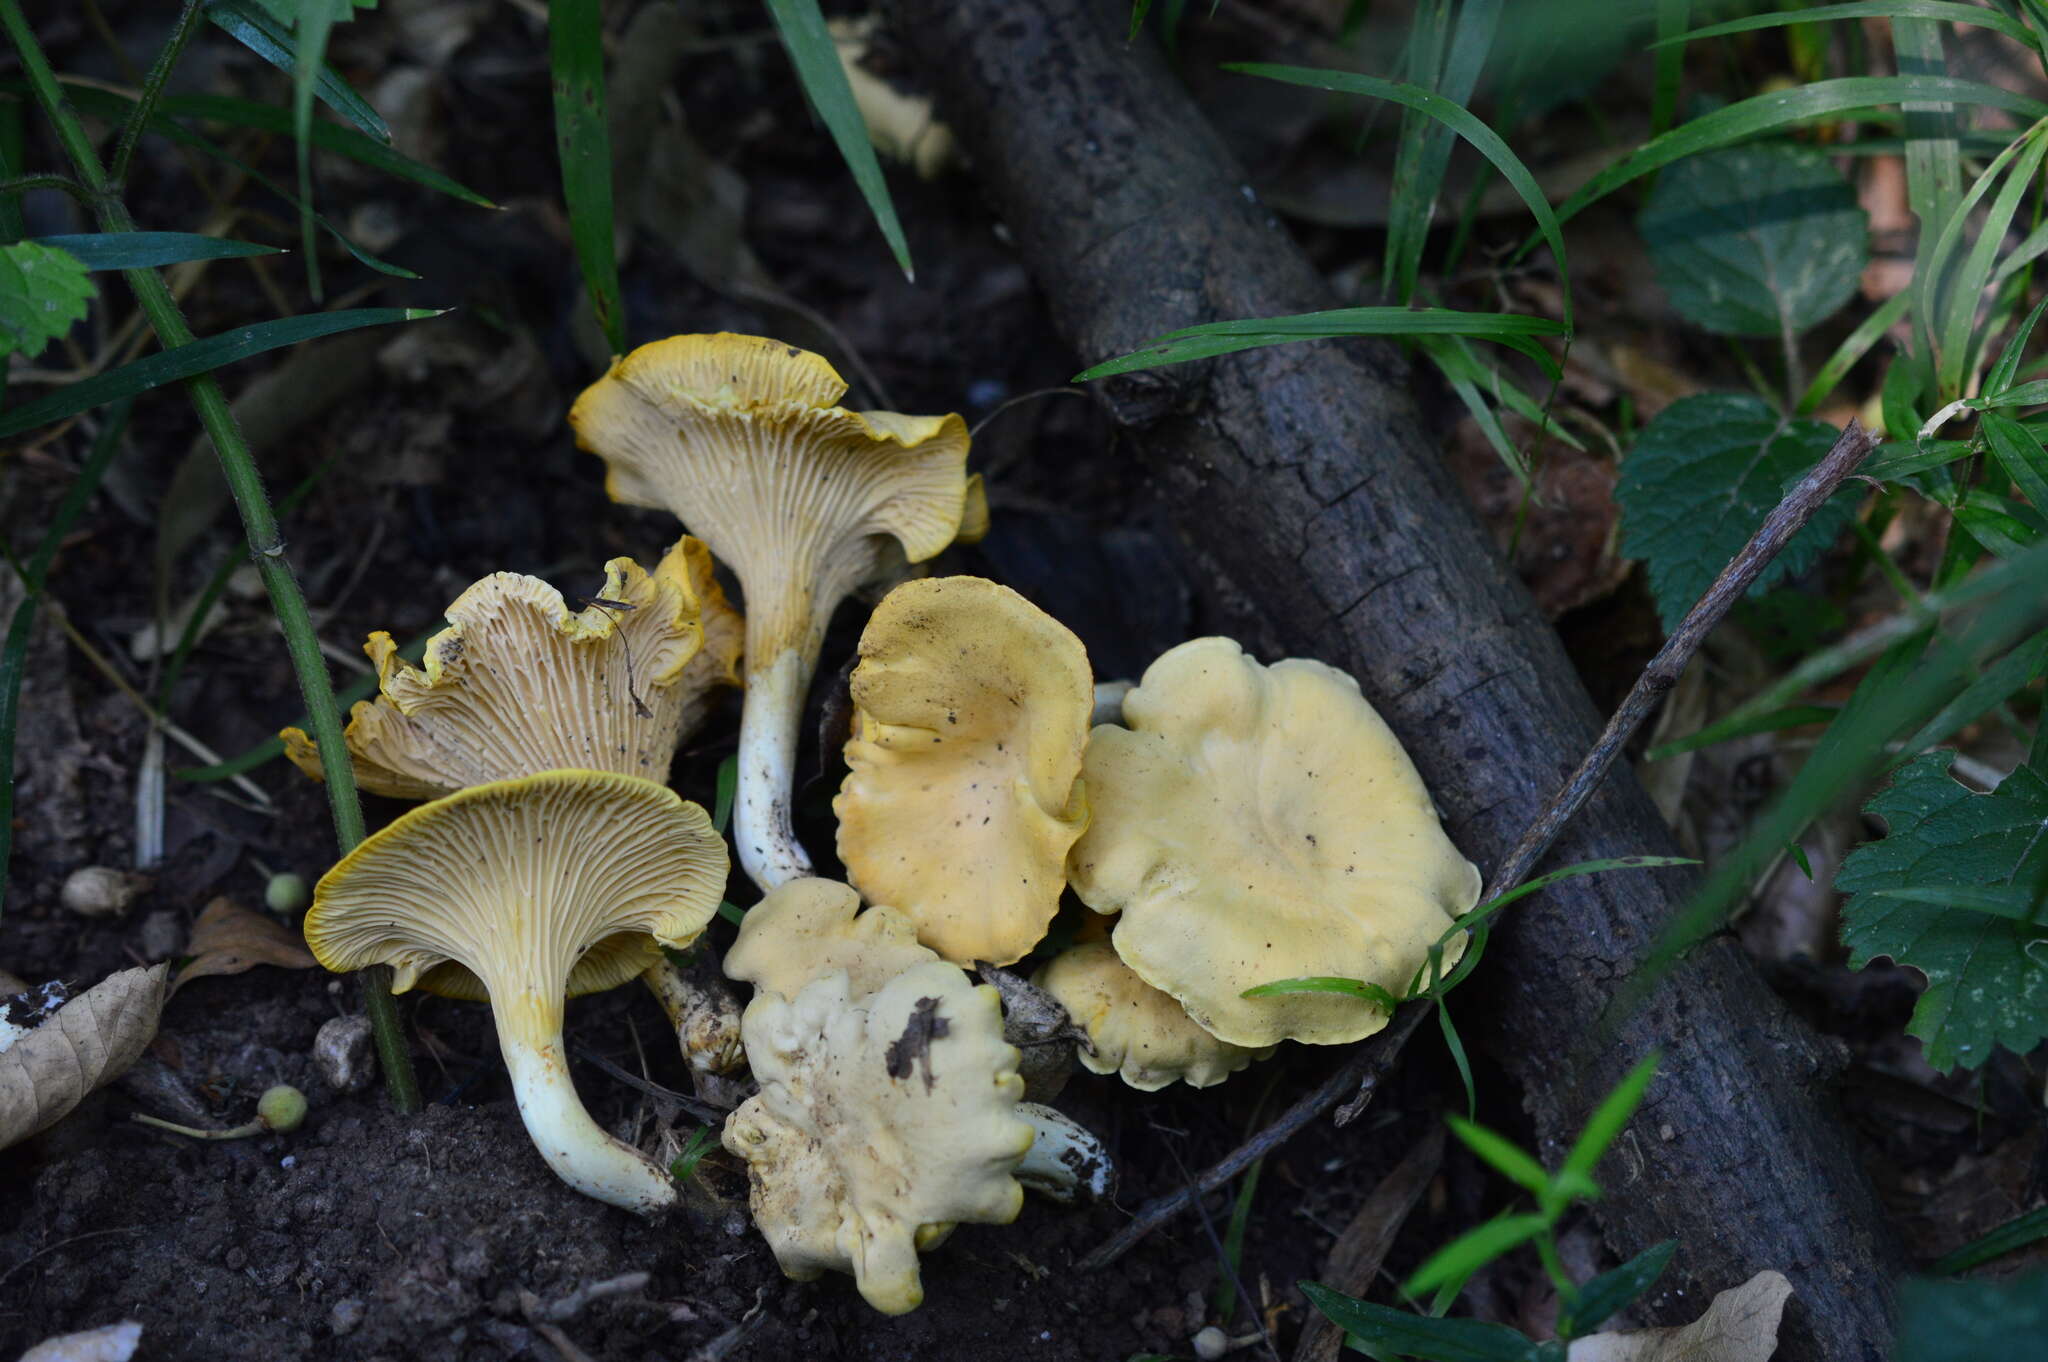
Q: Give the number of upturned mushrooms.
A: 3